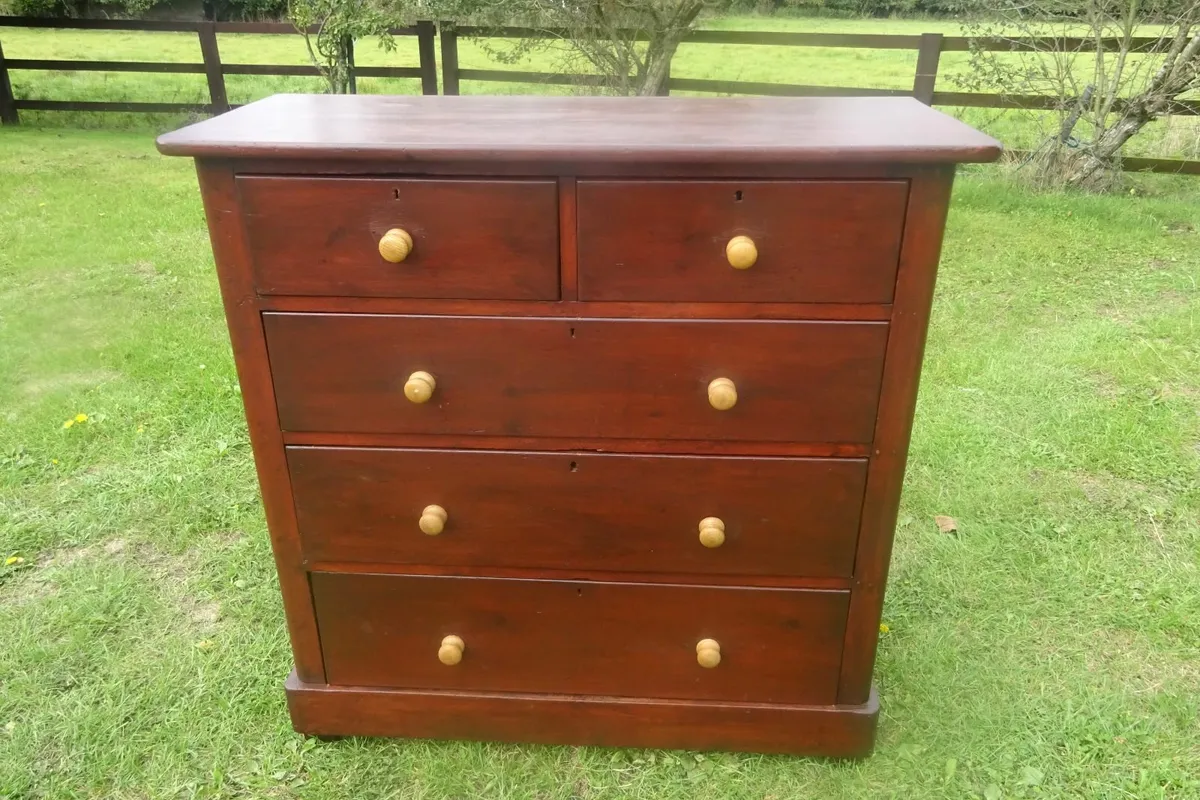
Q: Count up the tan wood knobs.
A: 8